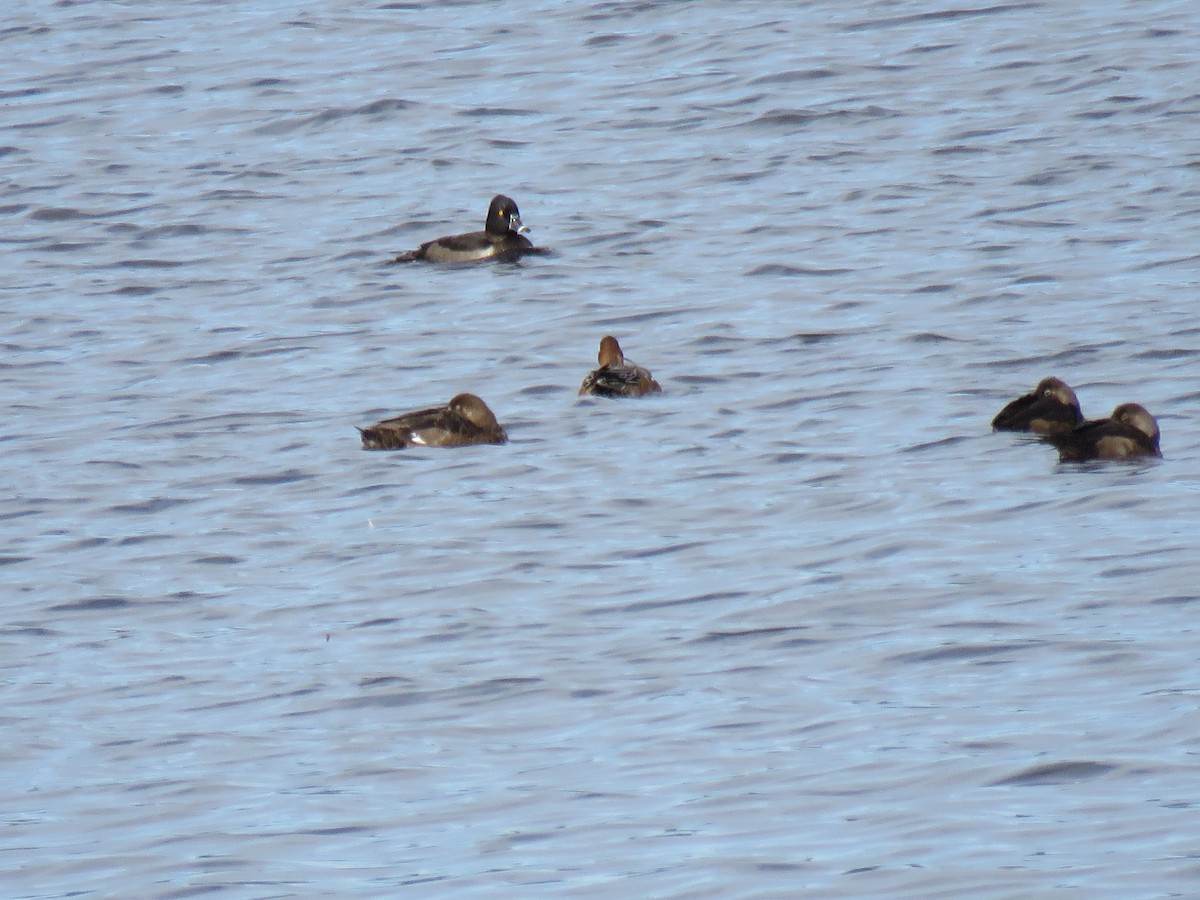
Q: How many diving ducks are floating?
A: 5